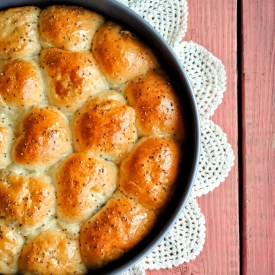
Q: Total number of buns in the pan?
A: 15